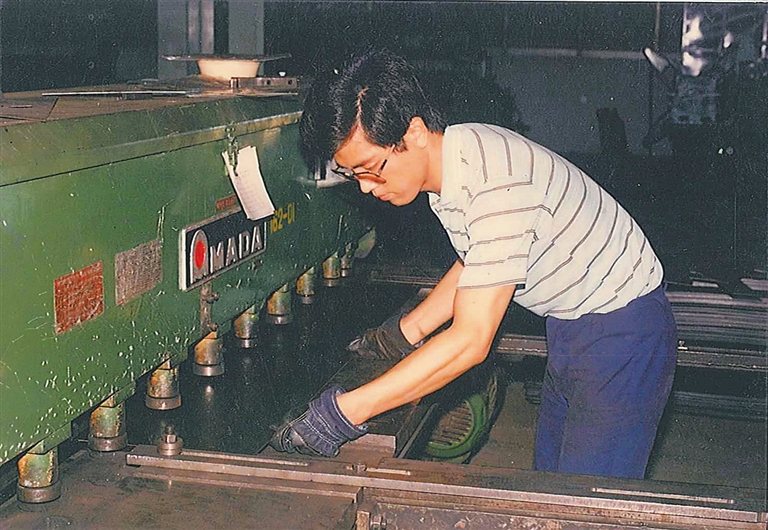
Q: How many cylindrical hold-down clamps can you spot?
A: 9